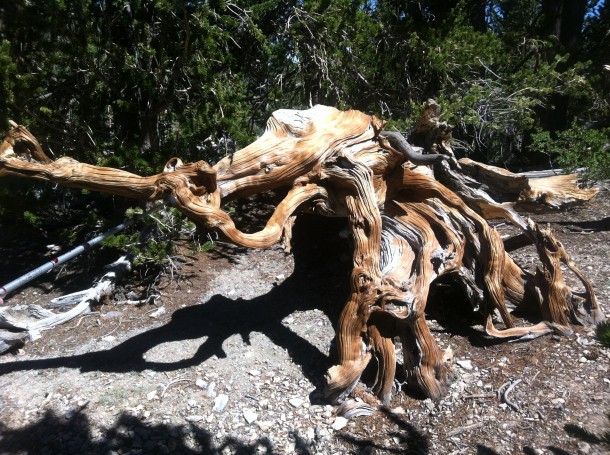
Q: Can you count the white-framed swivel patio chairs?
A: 0